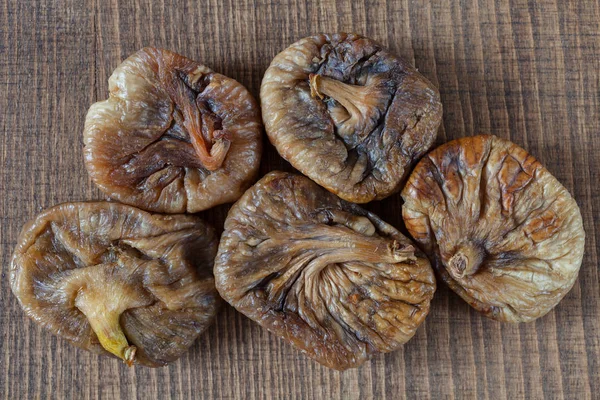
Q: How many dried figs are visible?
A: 5